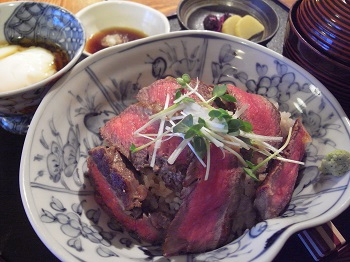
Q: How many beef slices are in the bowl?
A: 6